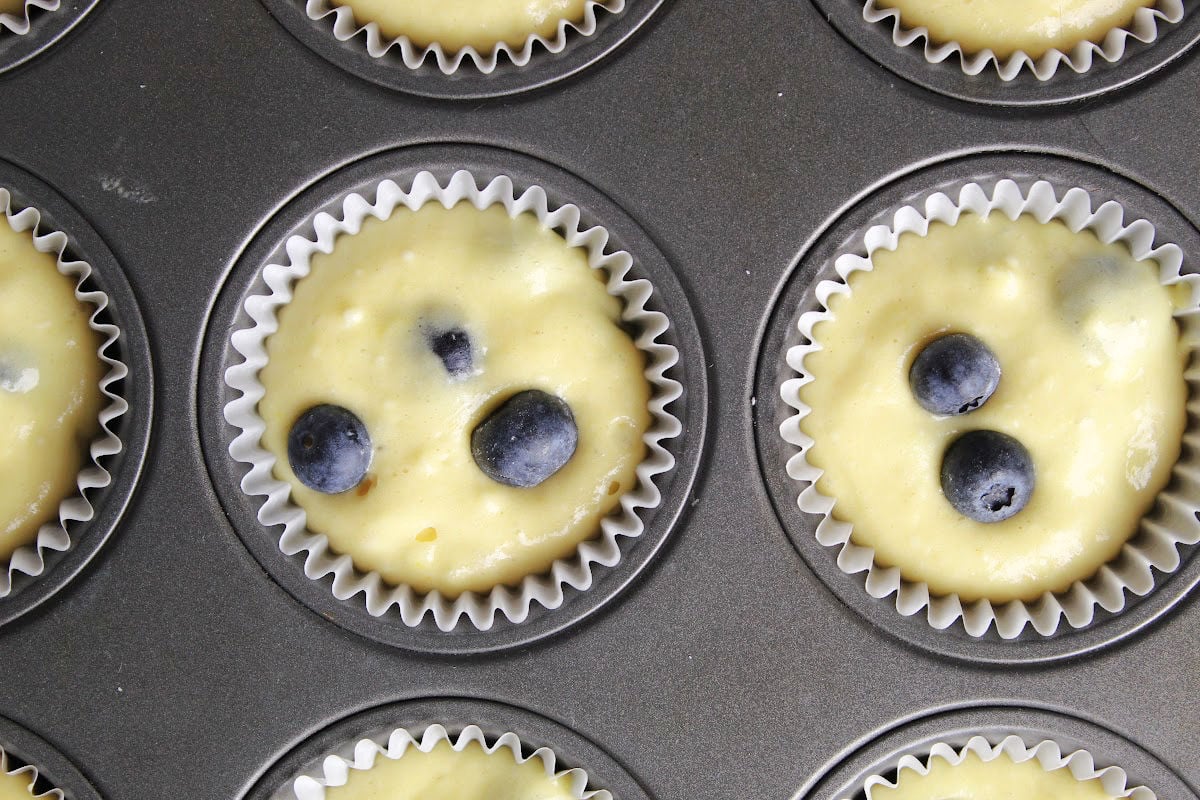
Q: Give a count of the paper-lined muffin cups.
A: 9